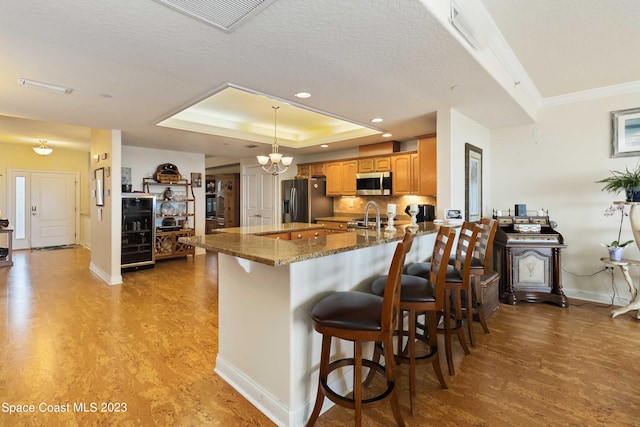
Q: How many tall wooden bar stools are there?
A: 4